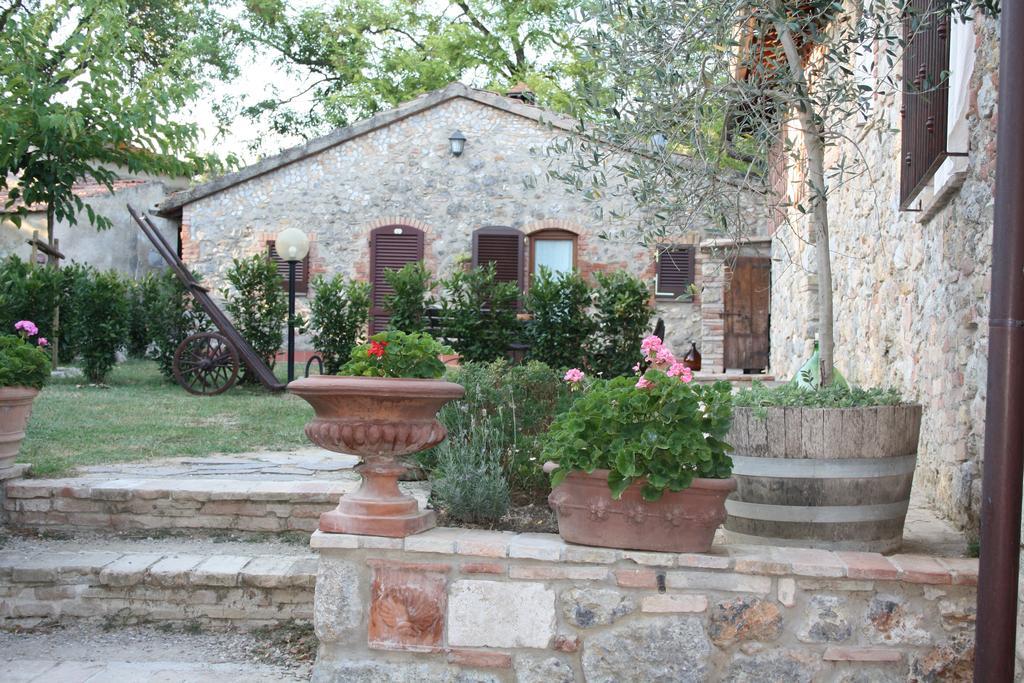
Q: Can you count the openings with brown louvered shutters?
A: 4